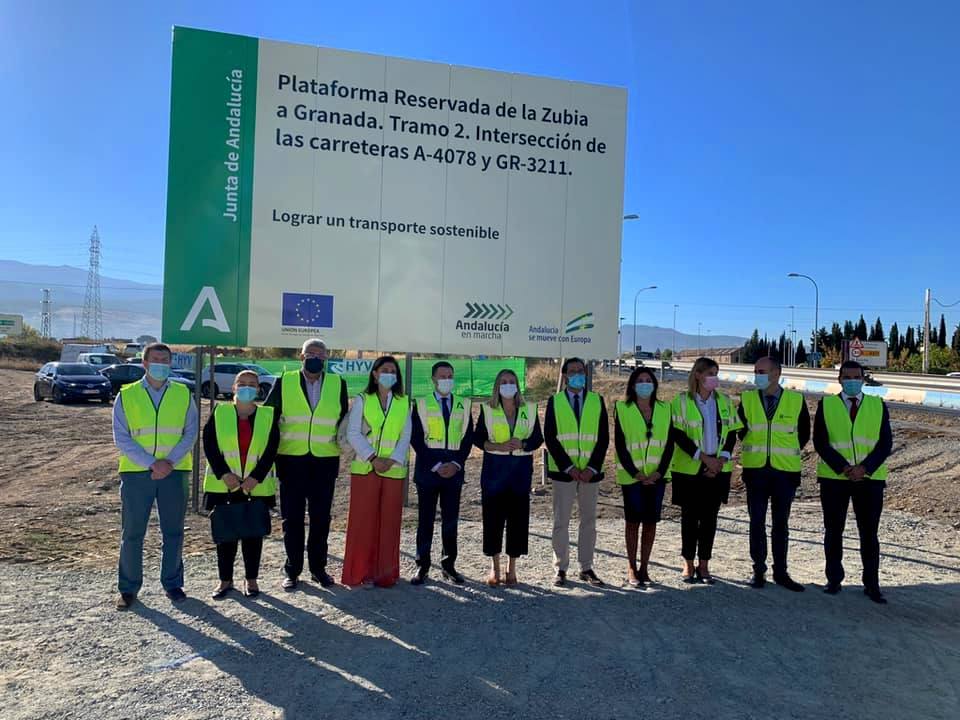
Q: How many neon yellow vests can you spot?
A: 11